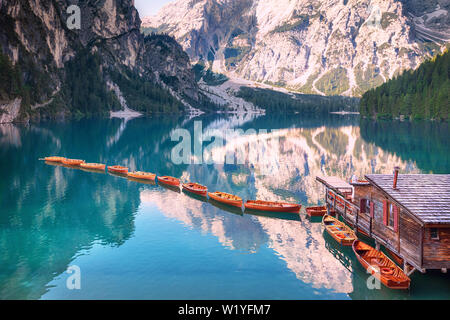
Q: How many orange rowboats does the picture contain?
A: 12